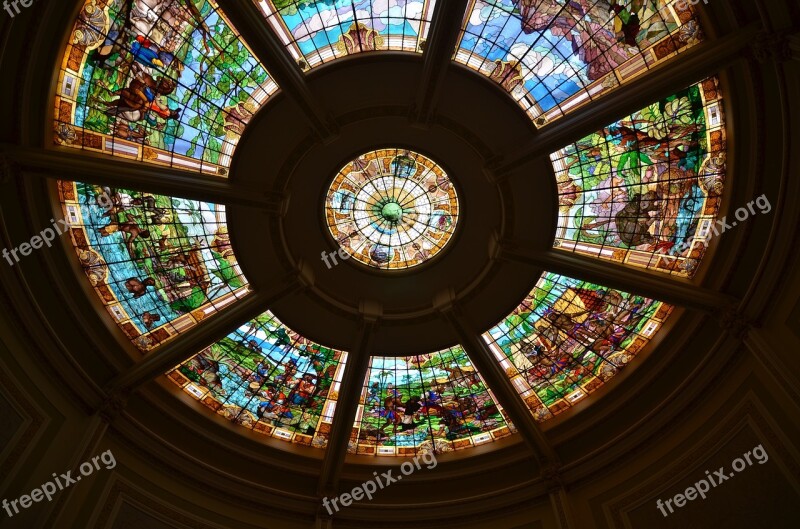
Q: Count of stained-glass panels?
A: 9